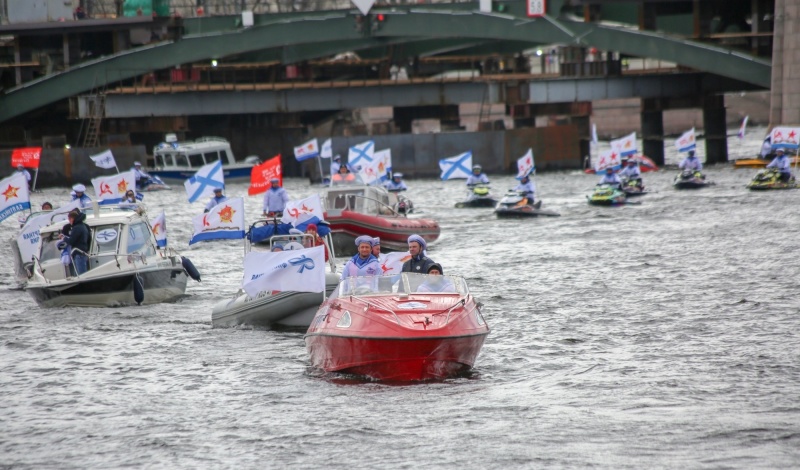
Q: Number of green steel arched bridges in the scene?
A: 1